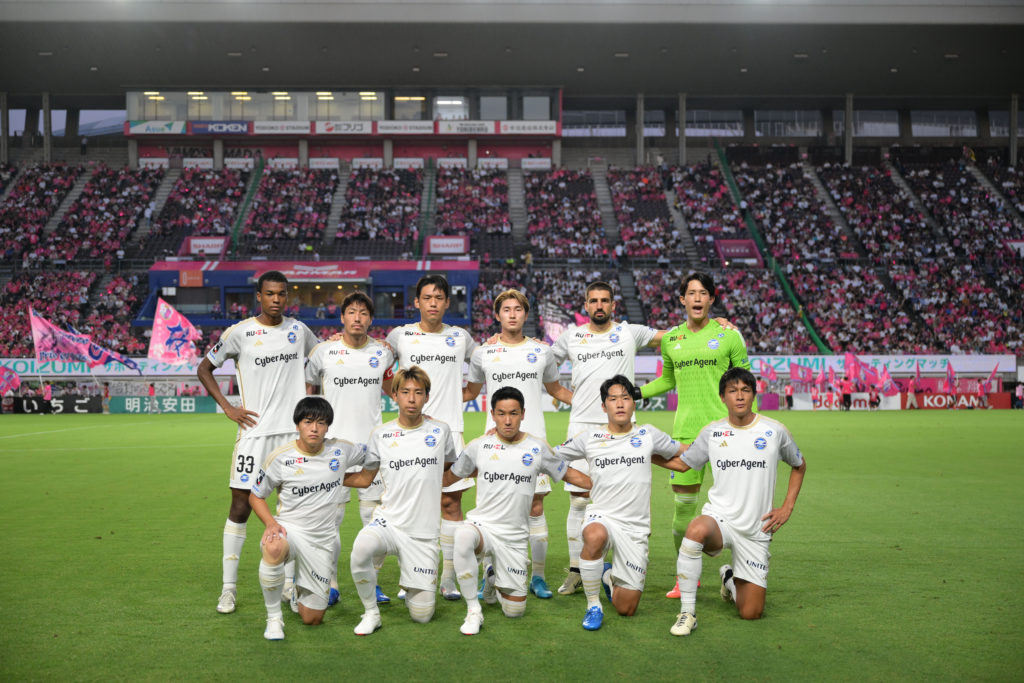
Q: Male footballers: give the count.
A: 11